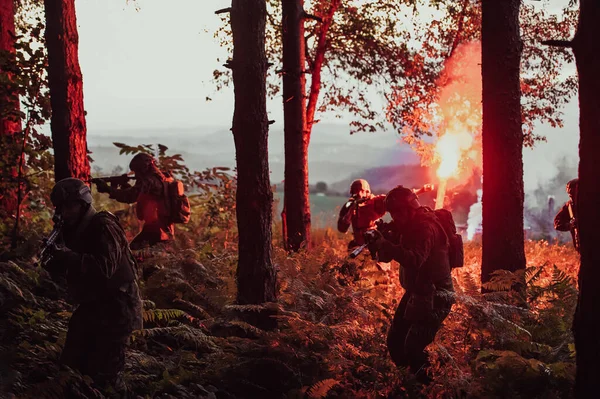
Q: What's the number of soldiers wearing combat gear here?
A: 5